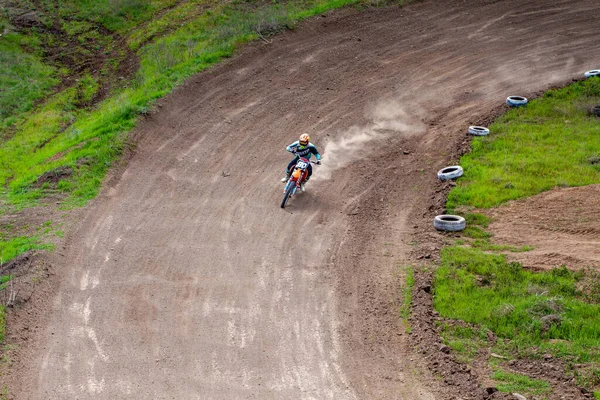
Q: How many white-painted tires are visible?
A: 5